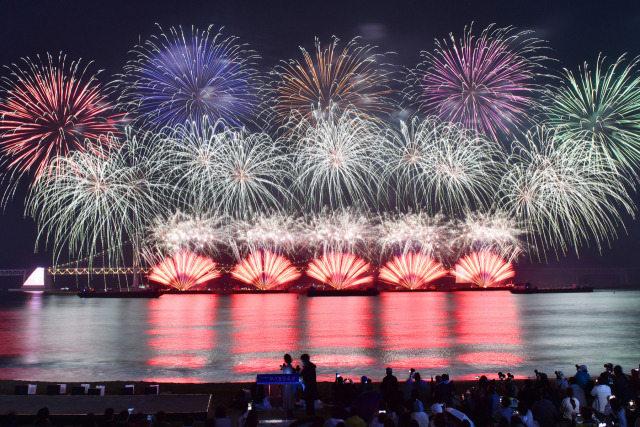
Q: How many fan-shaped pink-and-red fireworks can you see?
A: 5